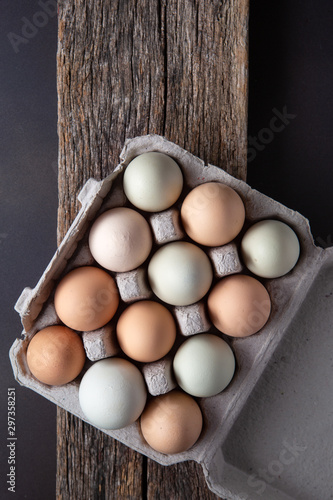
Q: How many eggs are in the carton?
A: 12